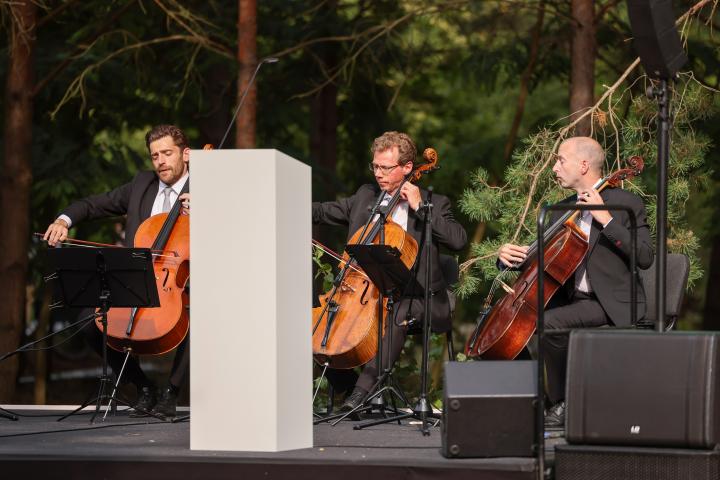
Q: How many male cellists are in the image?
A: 3